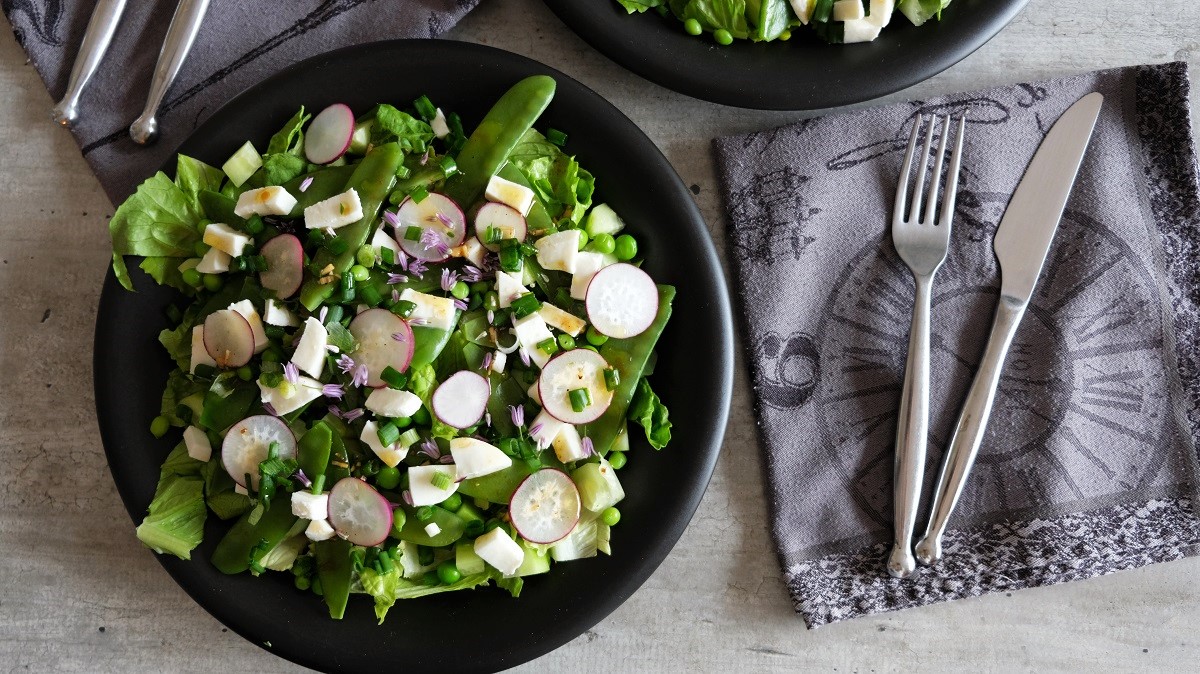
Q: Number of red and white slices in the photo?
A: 12